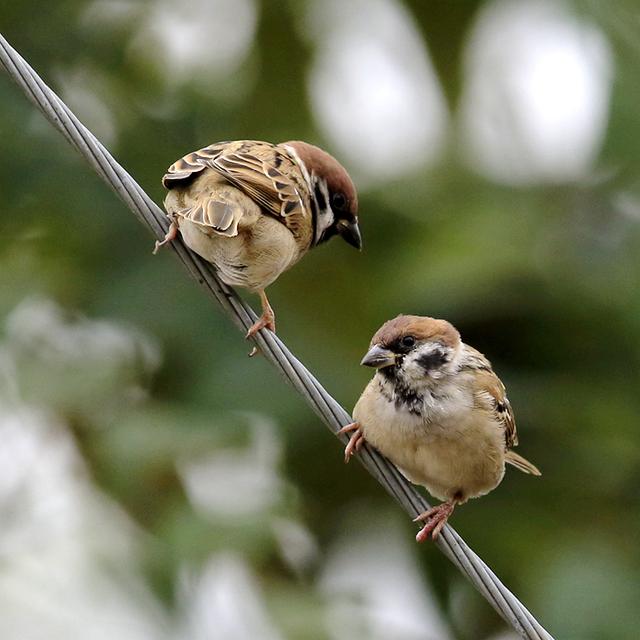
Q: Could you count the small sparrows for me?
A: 2